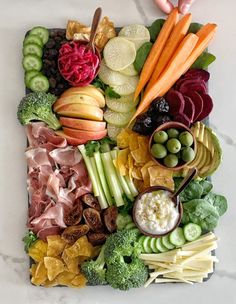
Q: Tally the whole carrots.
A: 4